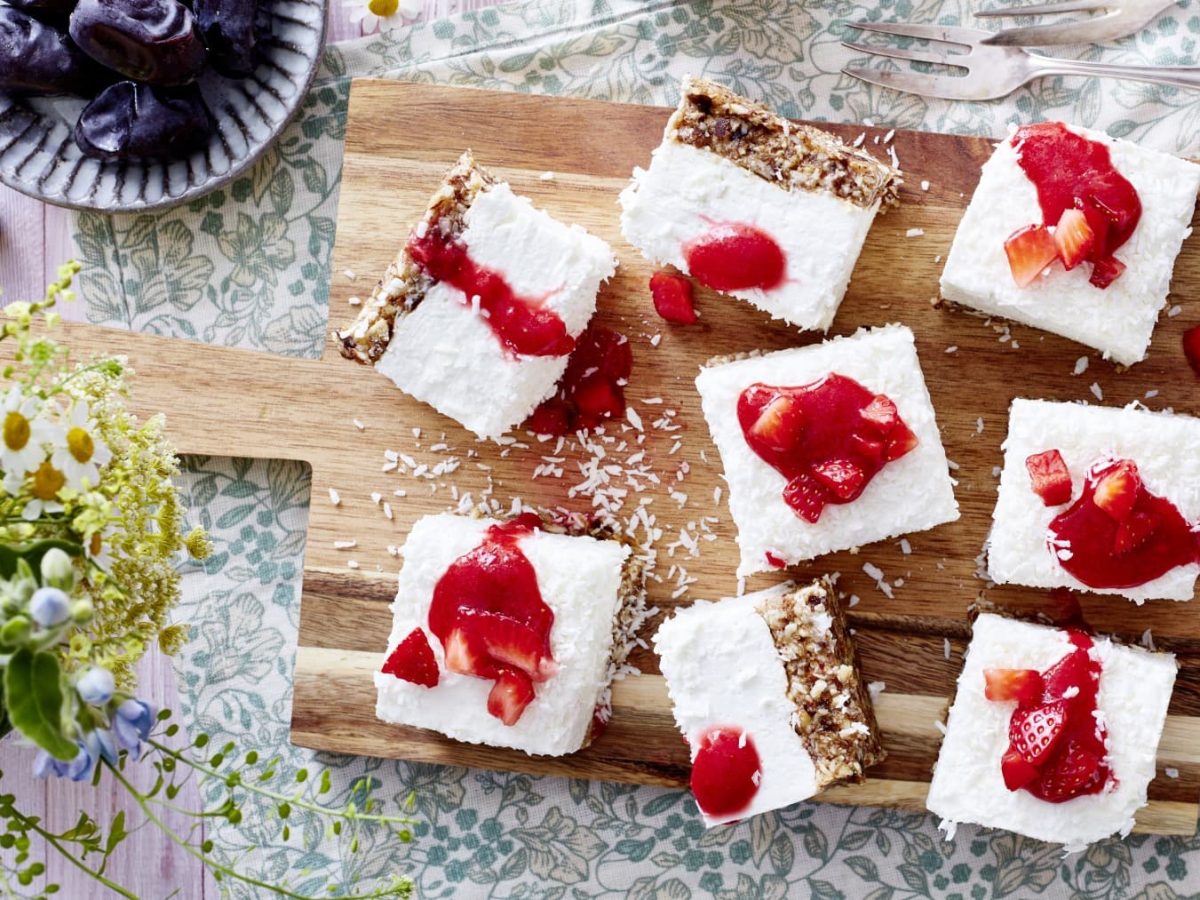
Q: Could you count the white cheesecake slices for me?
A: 8